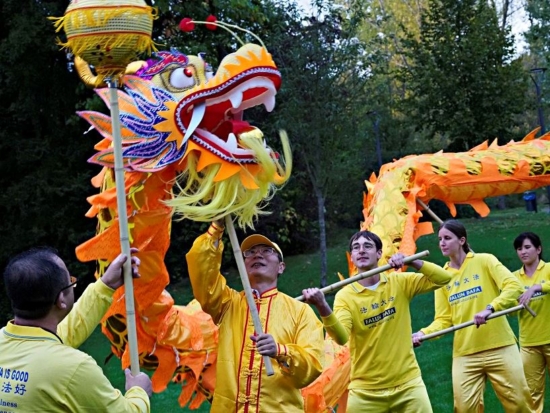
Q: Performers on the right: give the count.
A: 3